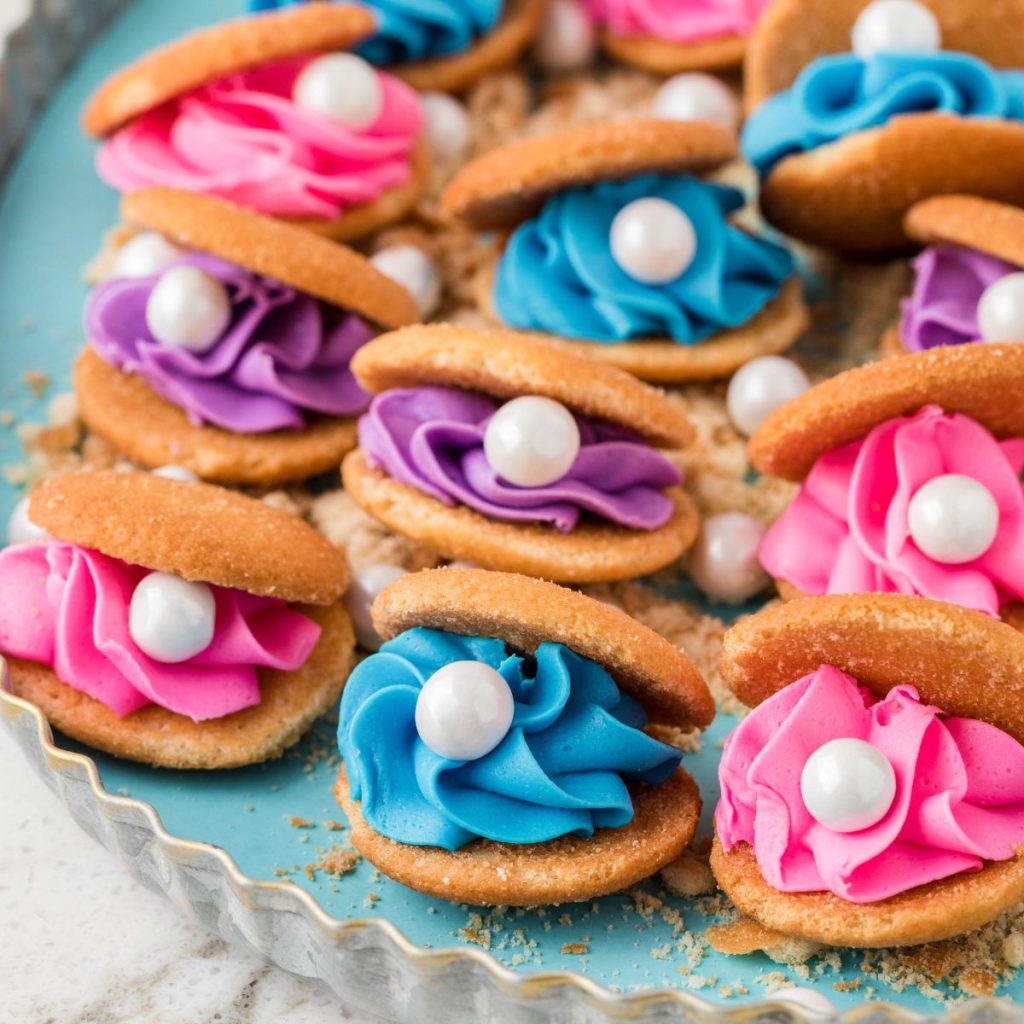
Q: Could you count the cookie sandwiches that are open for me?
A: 12